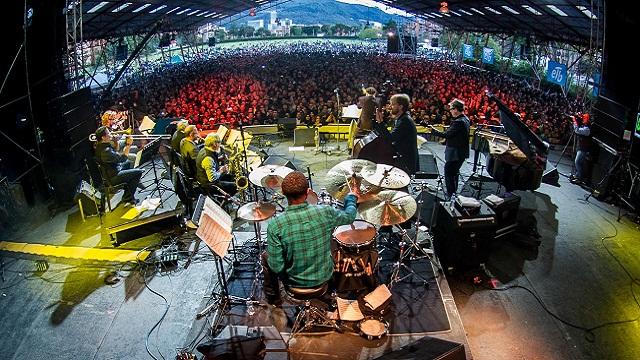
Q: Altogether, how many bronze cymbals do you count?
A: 5